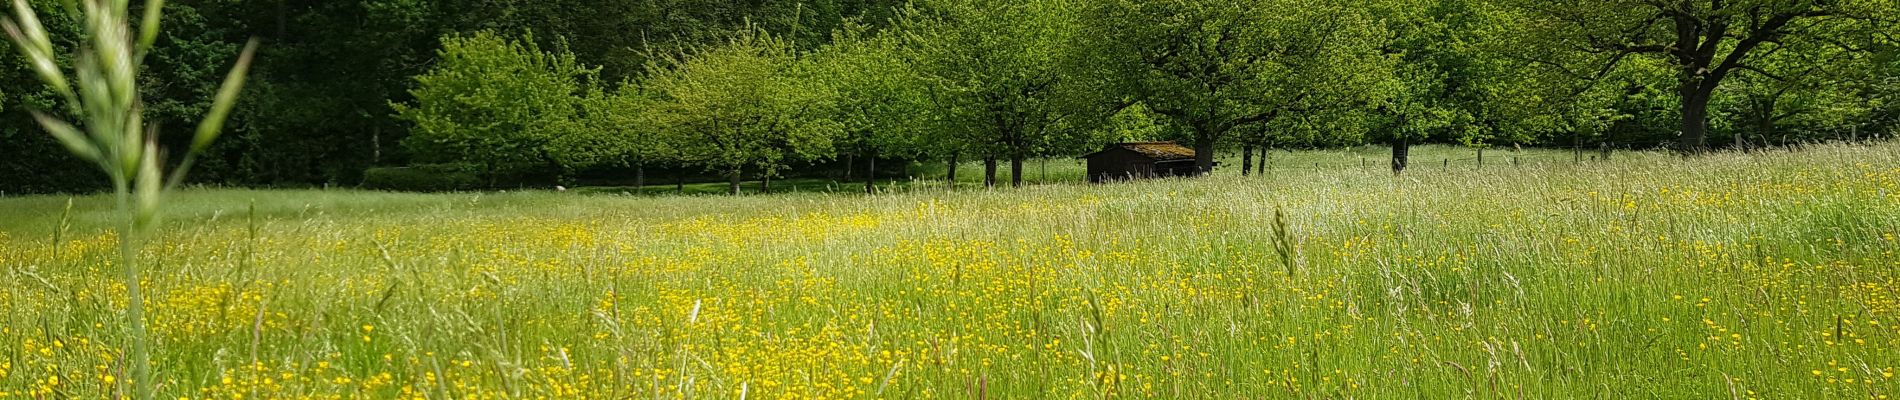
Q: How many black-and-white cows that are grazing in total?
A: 0